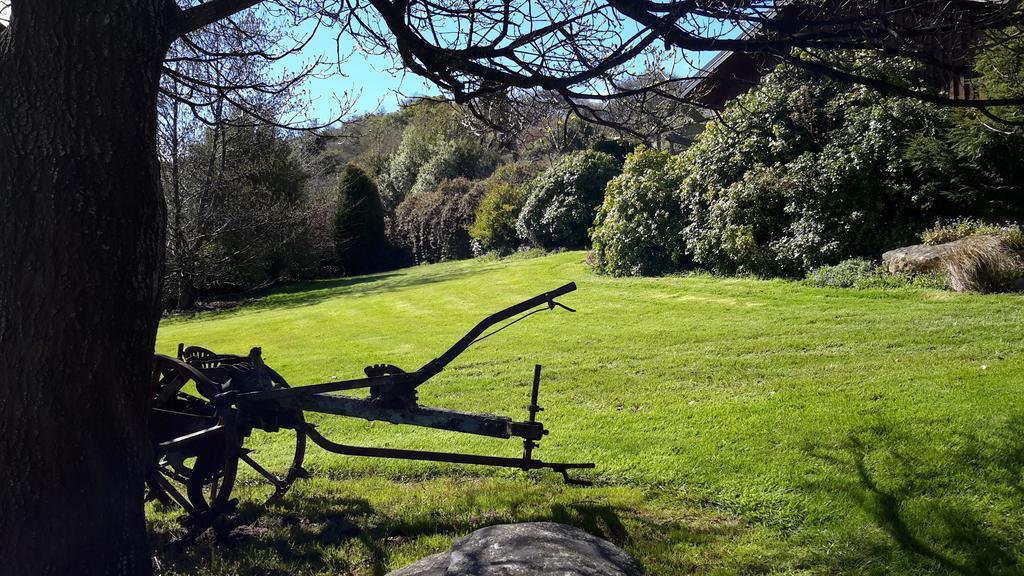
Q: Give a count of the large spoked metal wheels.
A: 2